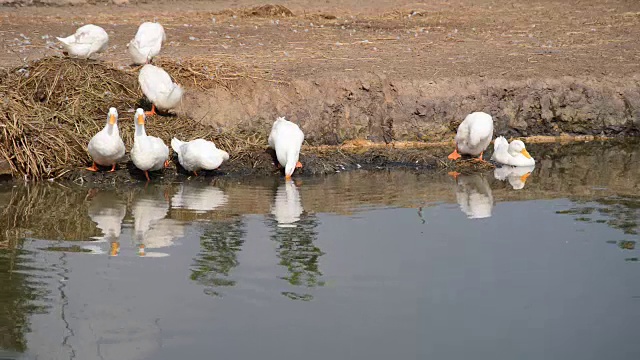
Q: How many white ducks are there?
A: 9